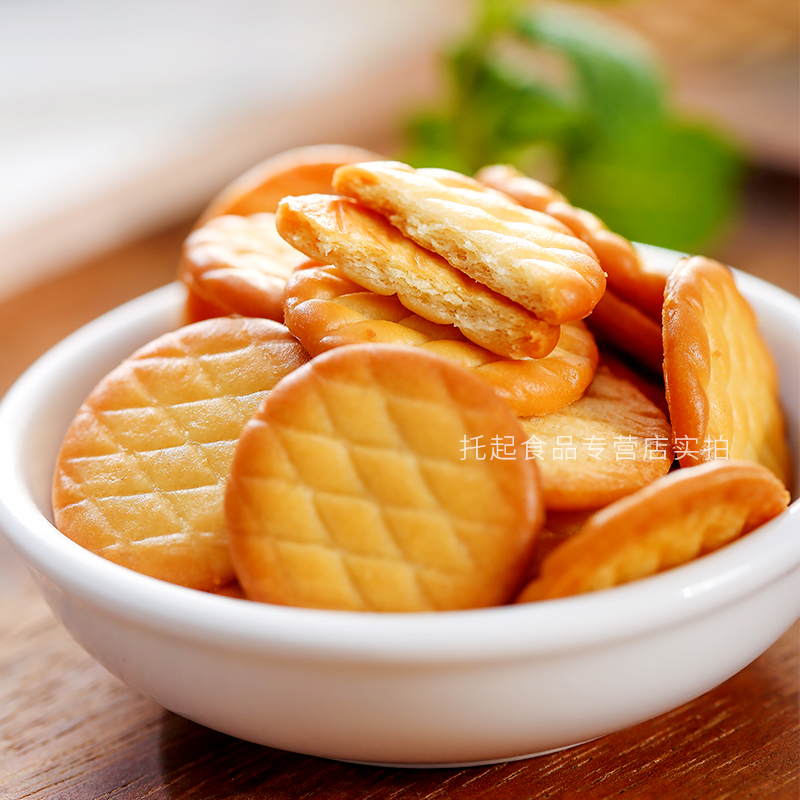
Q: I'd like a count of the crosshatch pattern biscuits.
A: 2